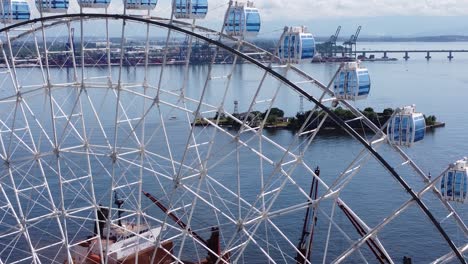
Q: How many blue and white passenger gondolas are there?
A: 10